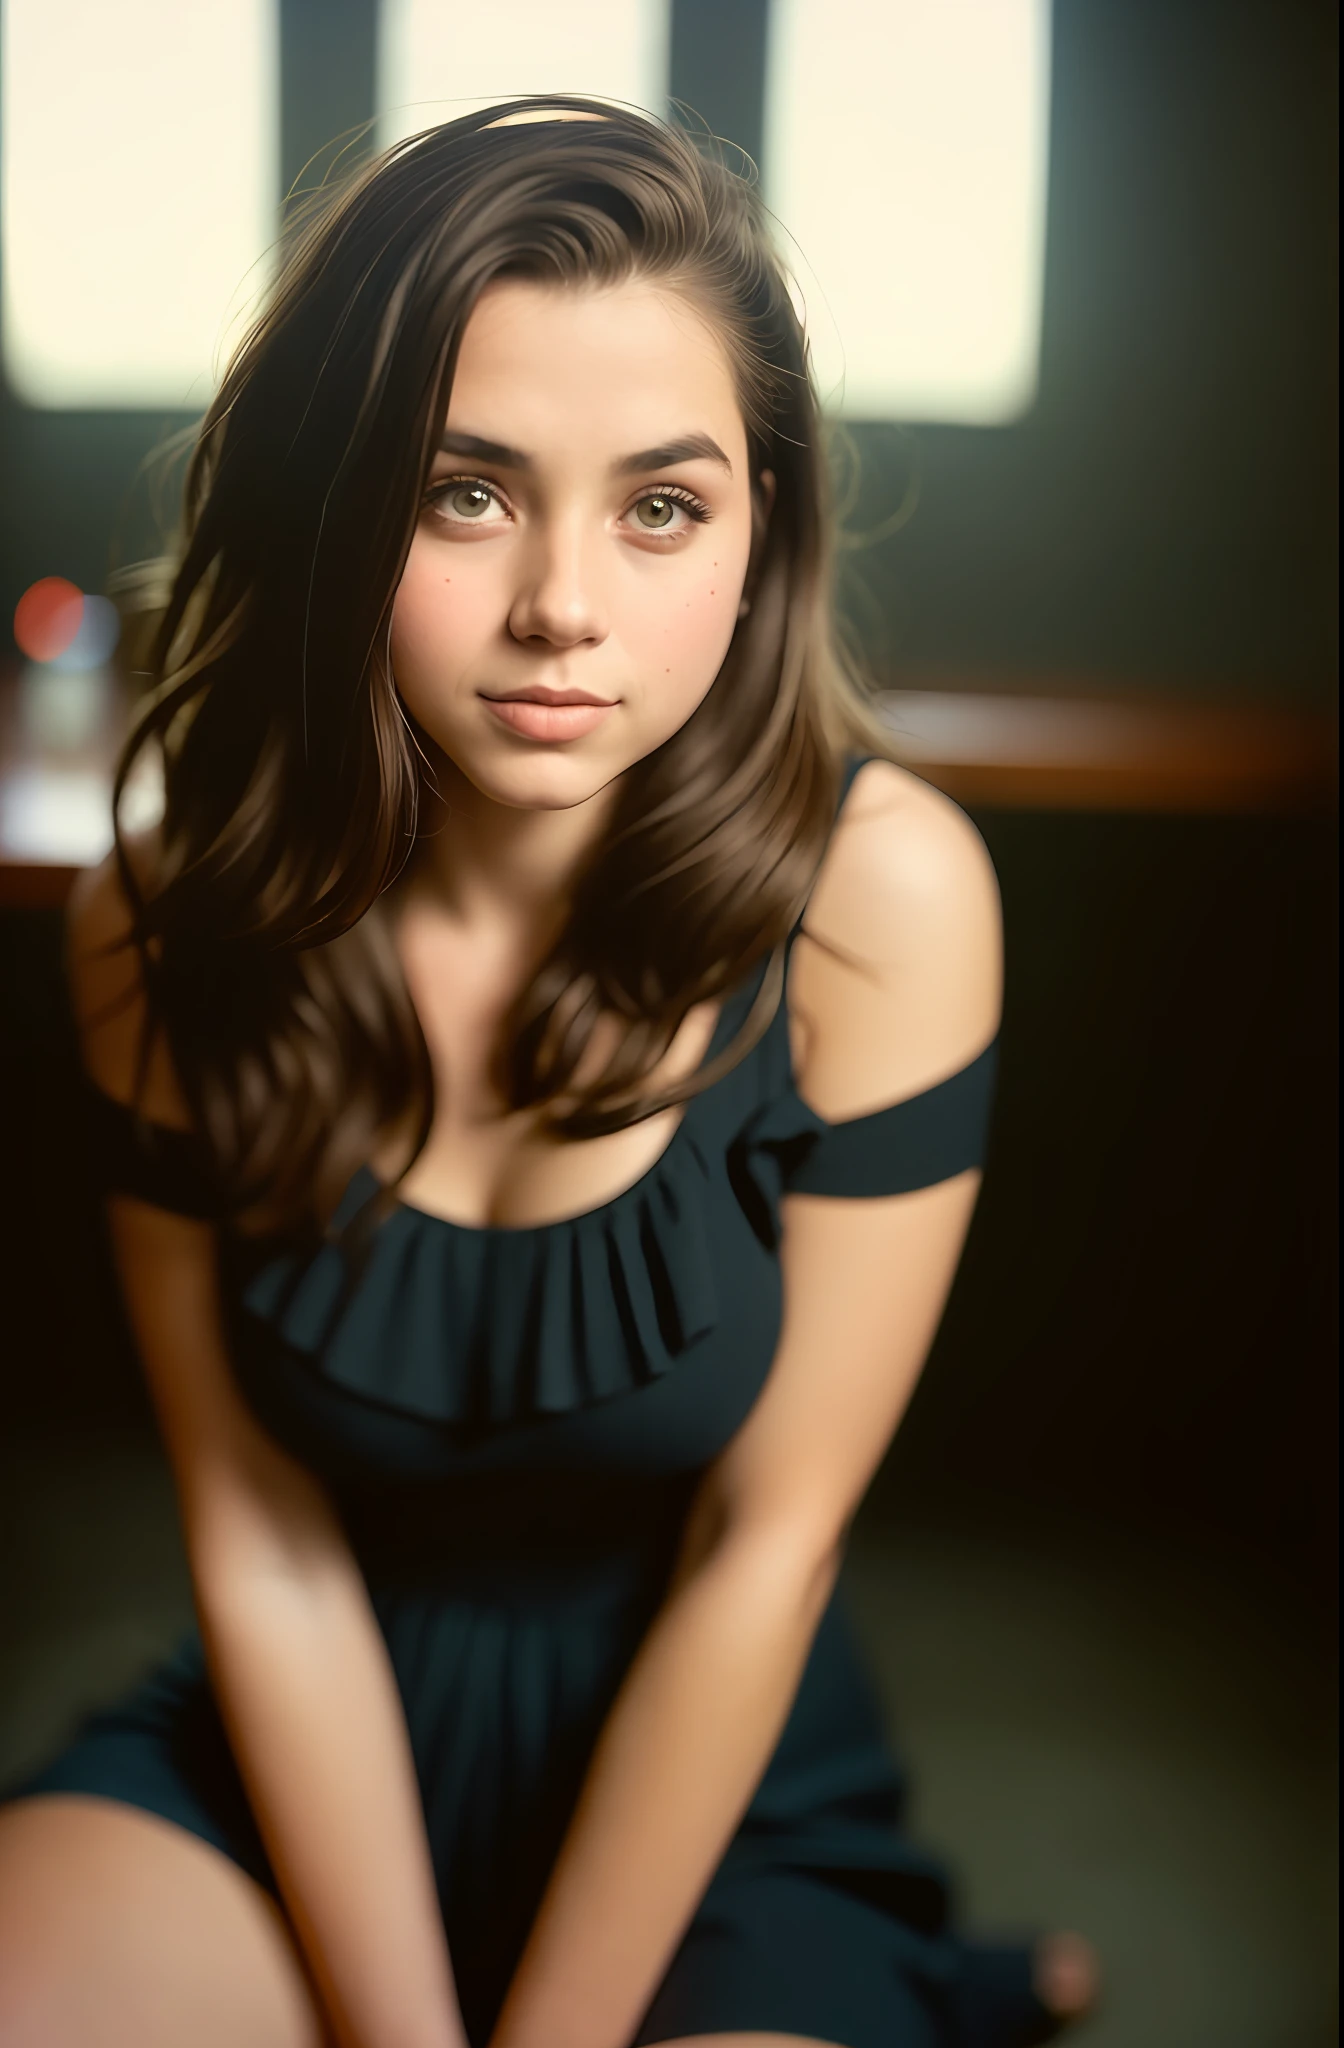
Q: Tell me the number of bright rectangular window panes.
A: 3